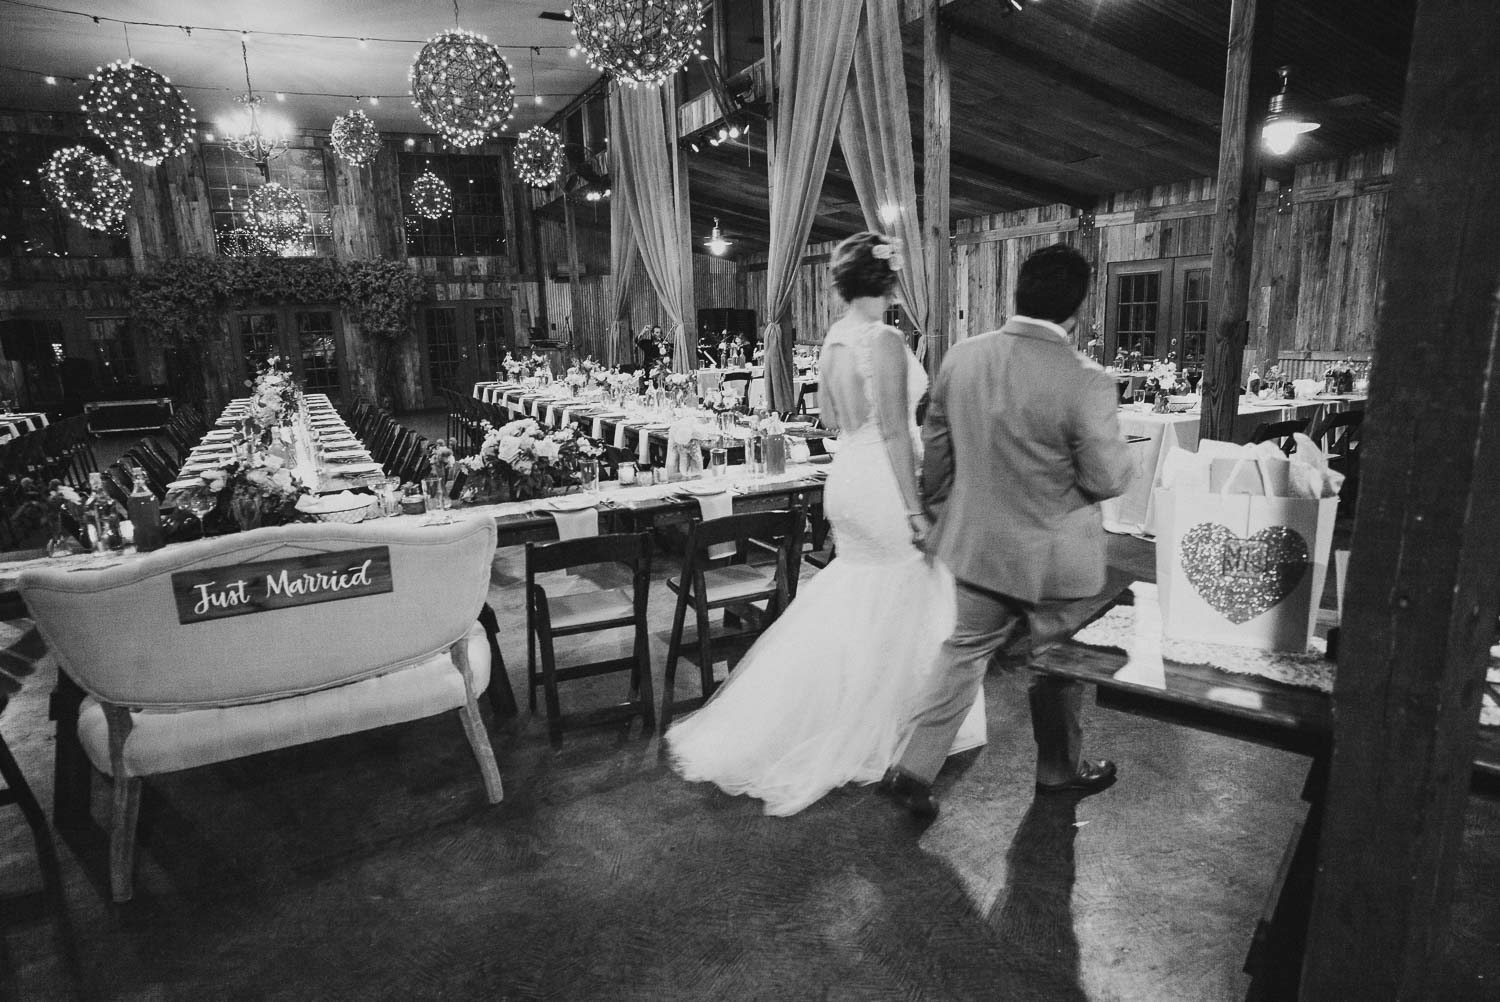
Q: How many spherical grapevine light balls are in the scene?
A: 8